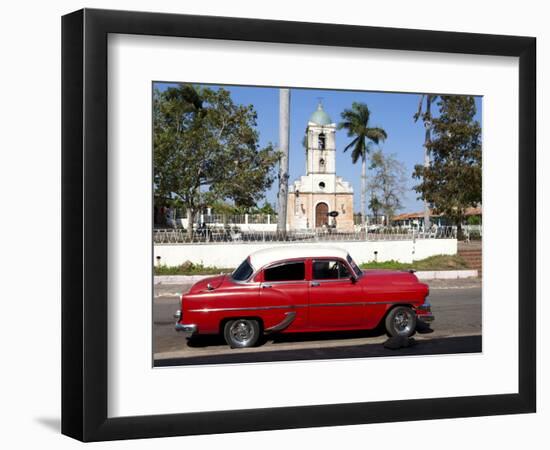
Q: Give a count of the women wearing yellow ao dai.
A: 0